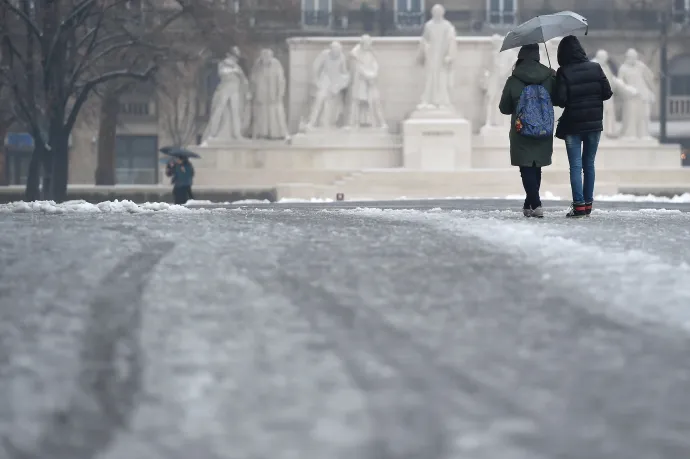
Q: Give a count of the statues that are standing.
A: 8